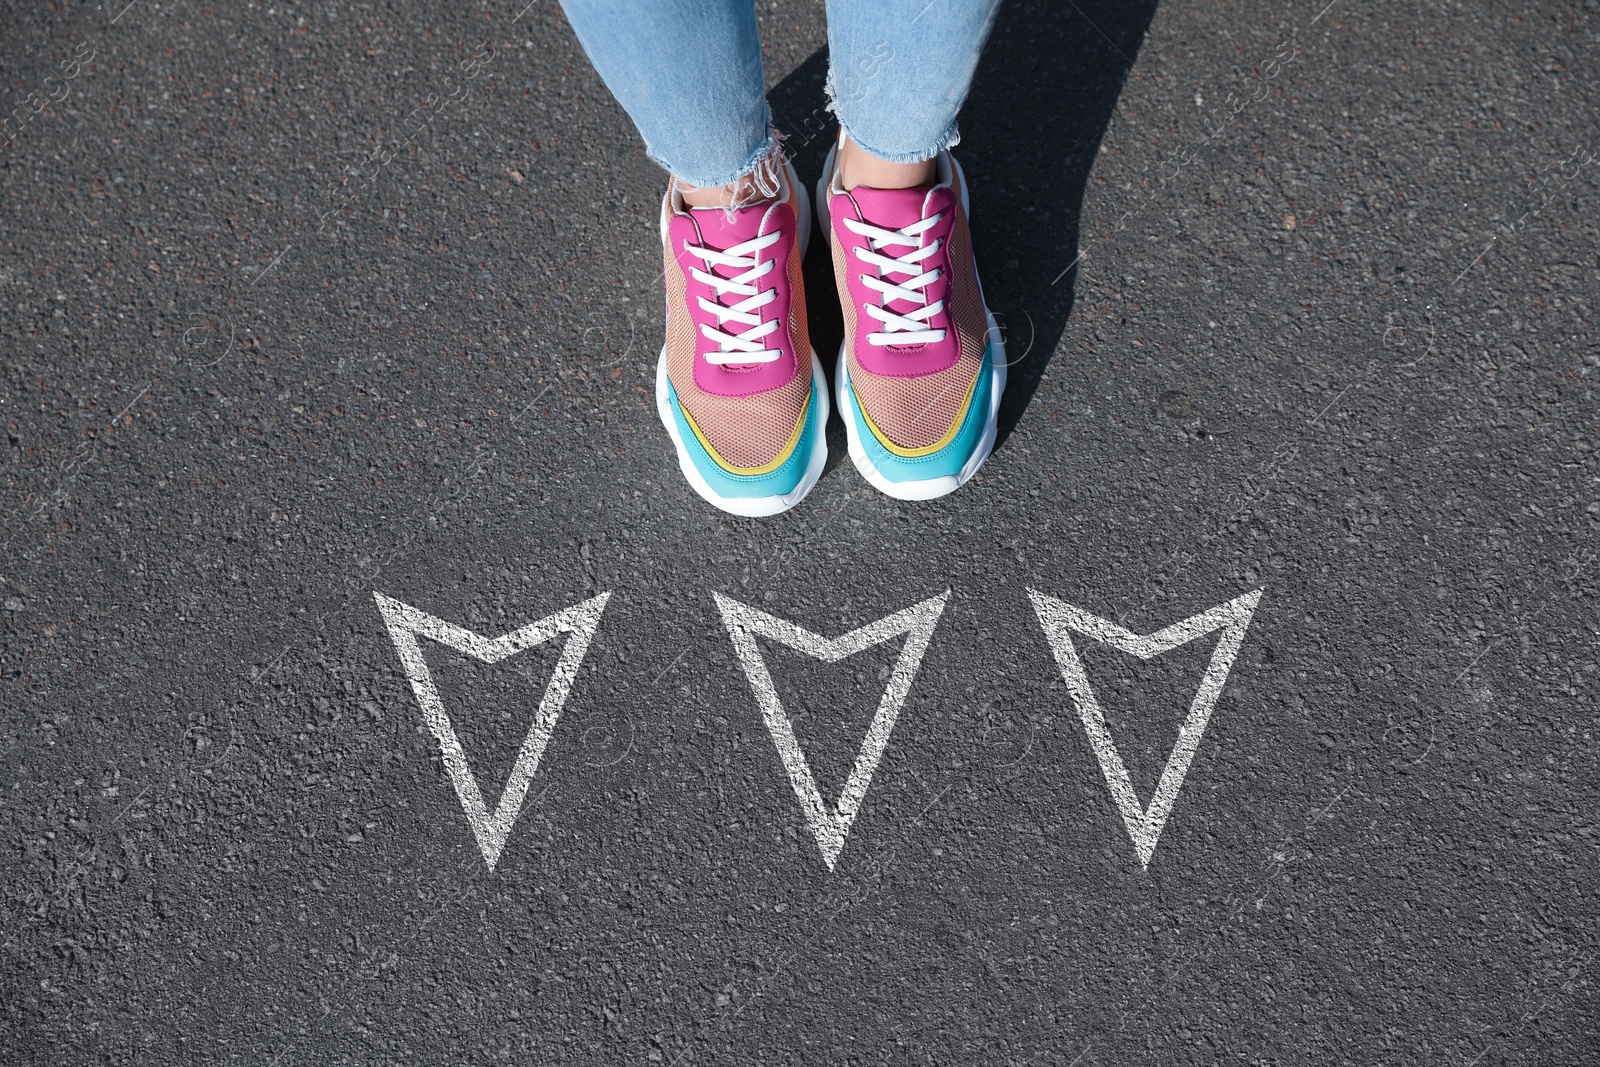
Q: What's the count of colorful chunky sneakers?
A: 2